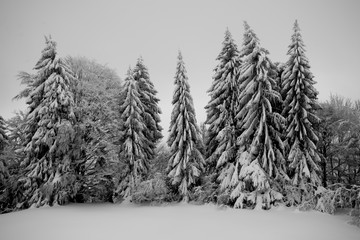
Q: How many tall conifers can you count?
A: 7